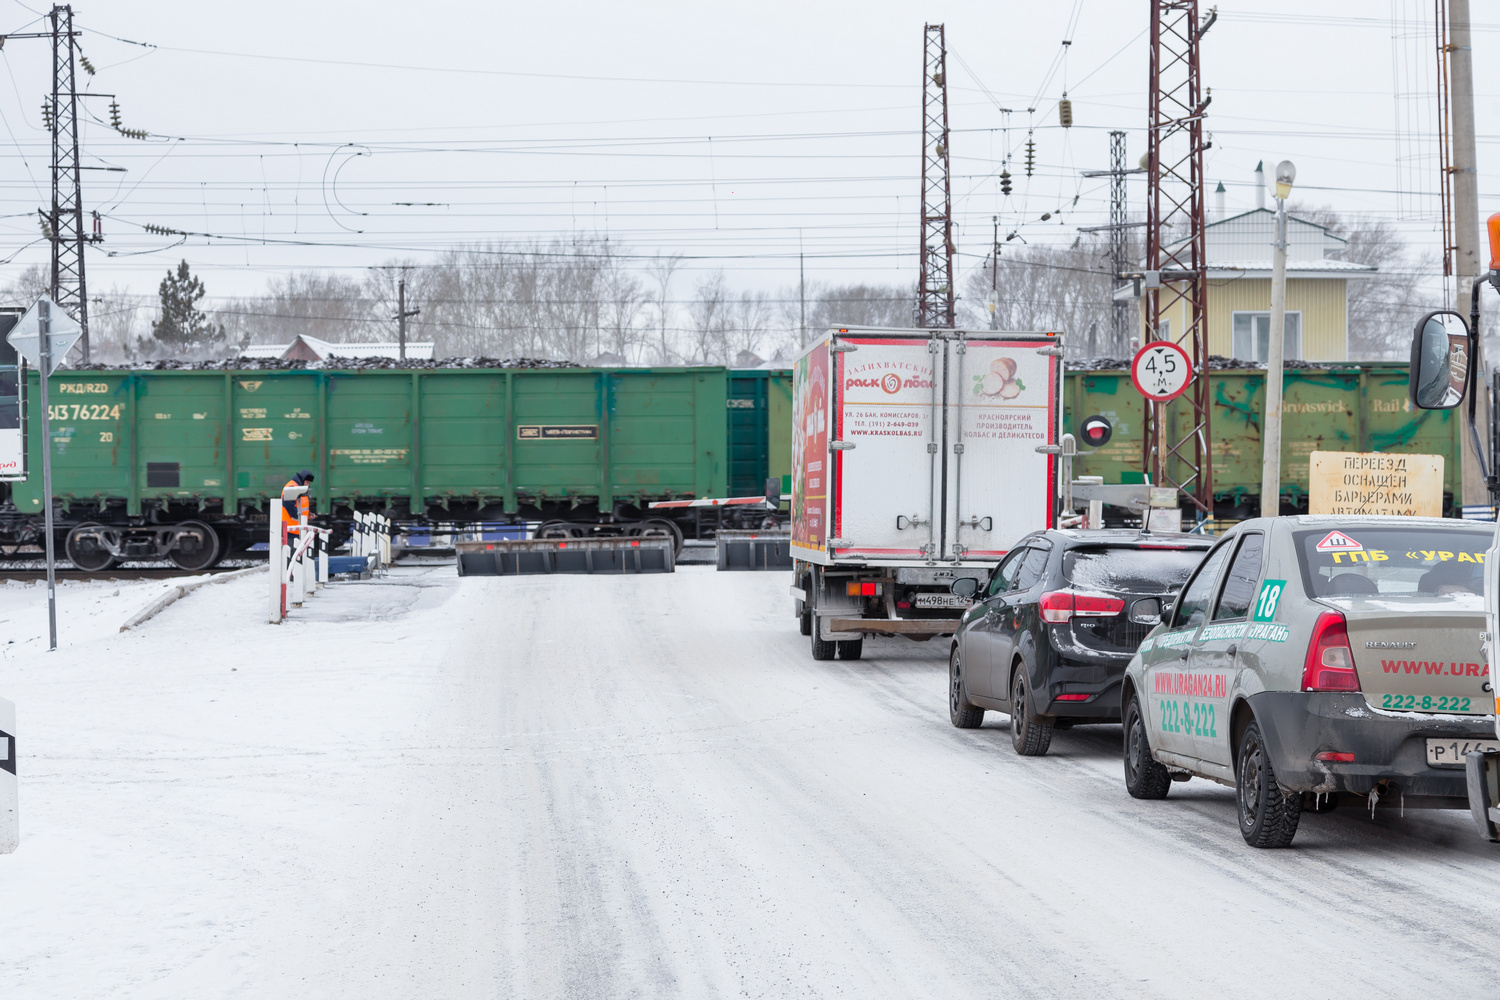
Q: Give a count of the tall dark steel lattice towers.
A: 4